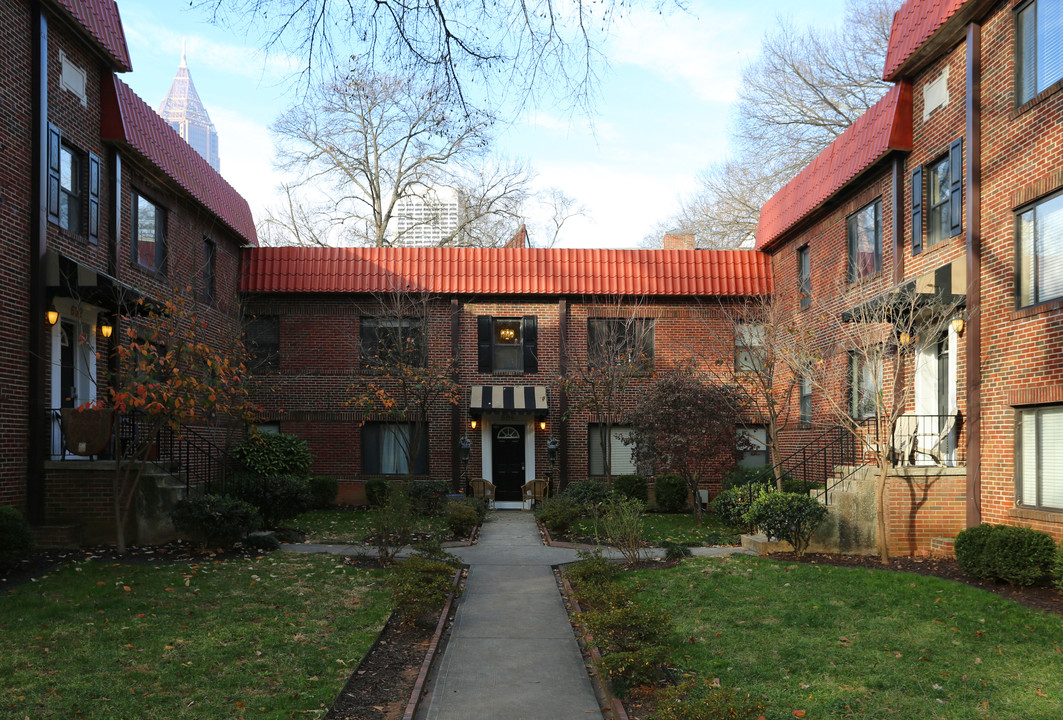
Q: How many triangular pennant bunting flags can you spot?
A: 0